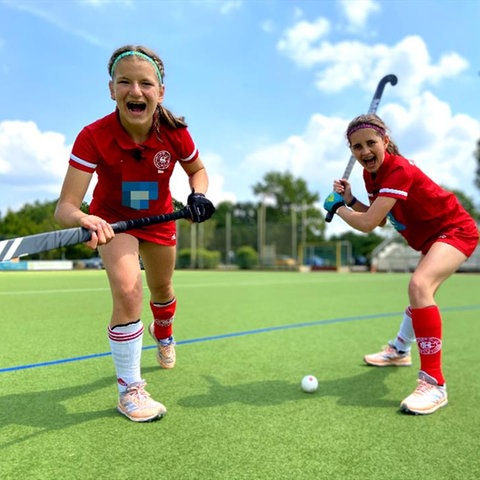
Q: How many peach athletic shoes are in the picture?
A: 4